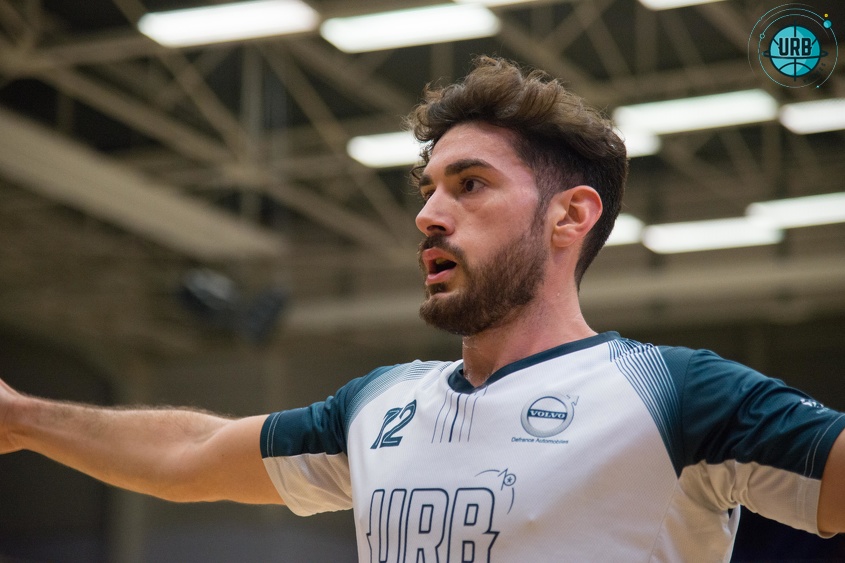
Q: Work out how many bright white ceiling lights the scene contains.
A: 11